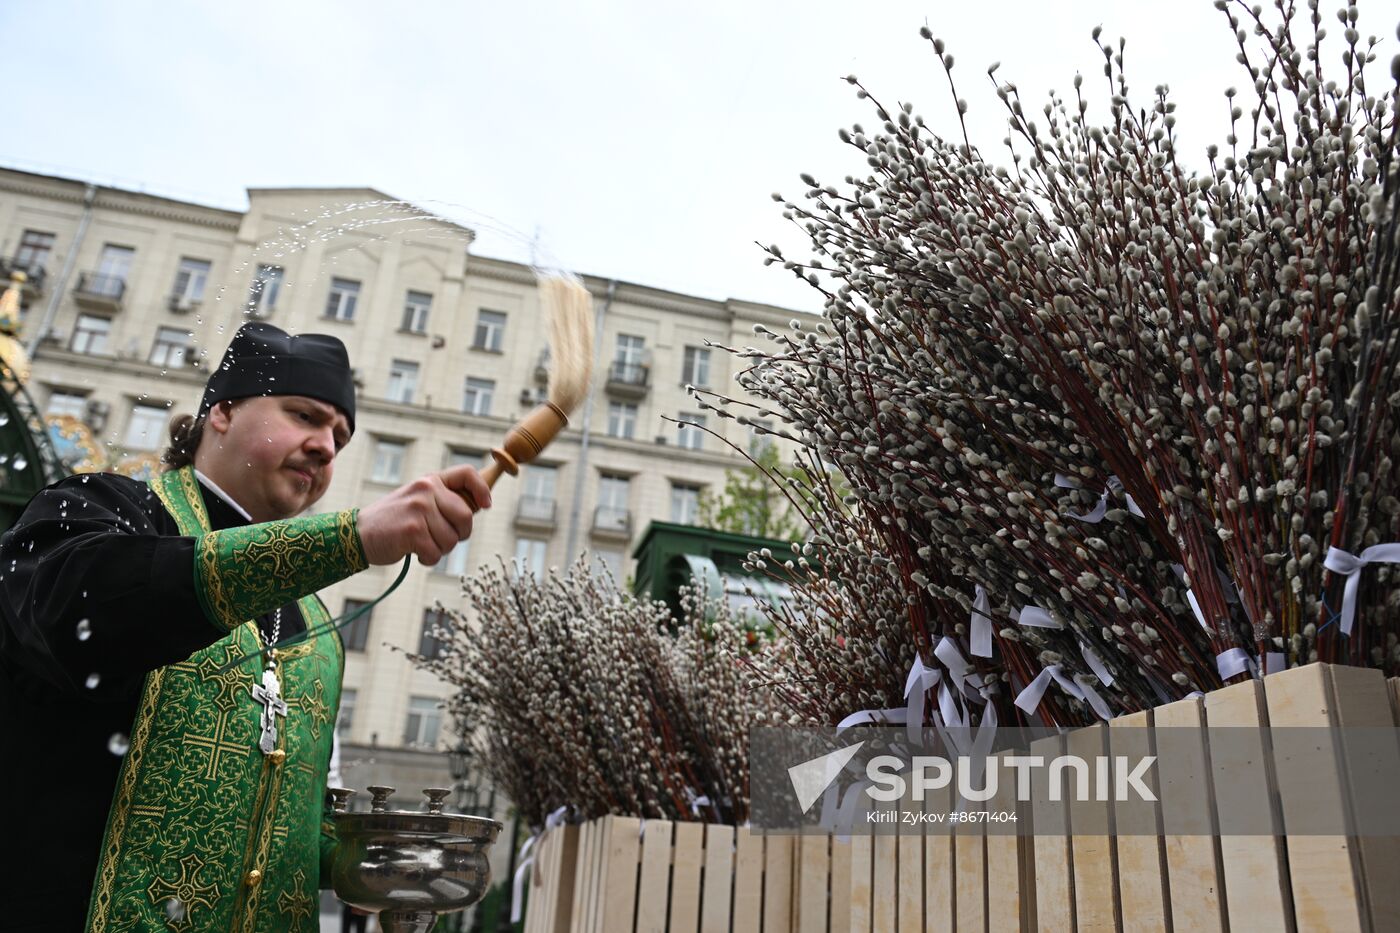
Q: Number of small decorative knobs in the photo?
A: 3